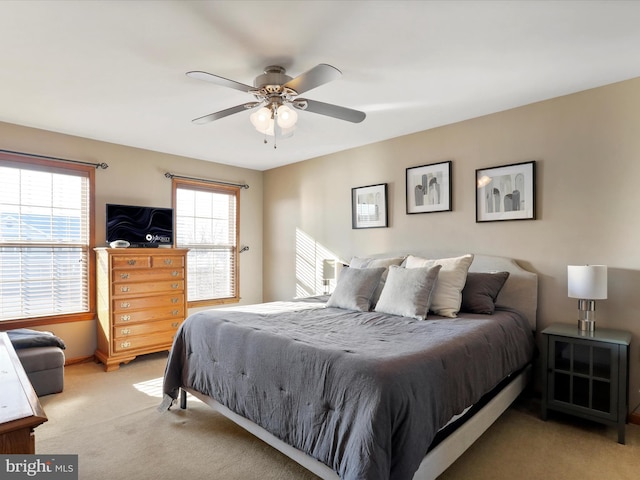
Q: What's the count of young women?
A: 0